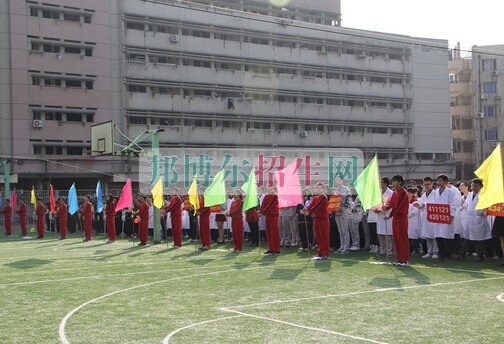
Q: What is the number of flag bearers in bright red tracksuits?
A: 13